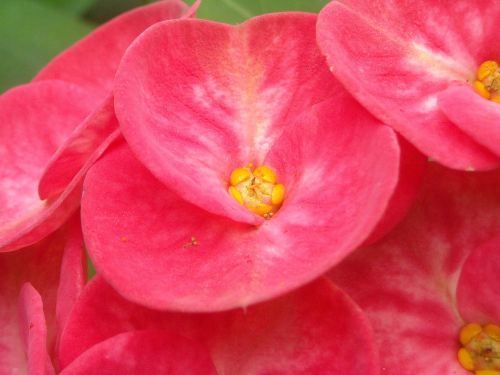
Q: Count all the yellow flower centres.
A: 3